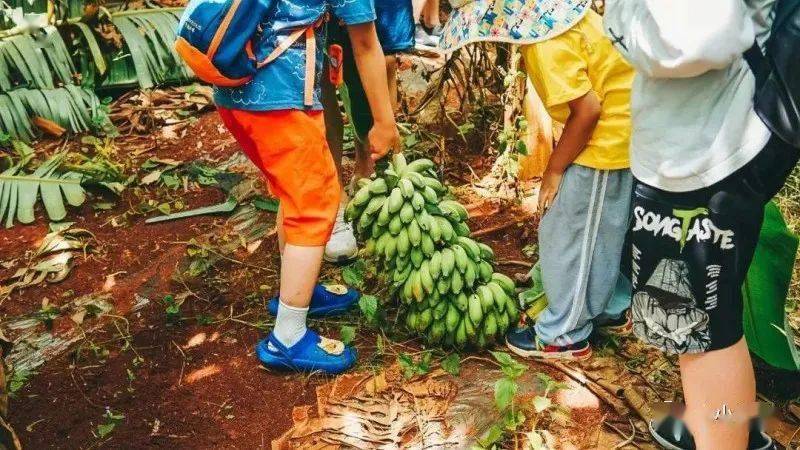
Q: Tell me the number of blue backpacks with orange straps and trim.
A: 1